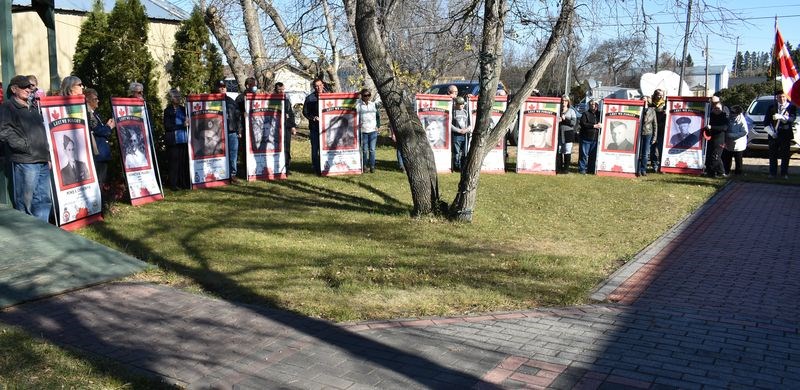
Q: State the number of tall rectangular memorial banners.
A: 10